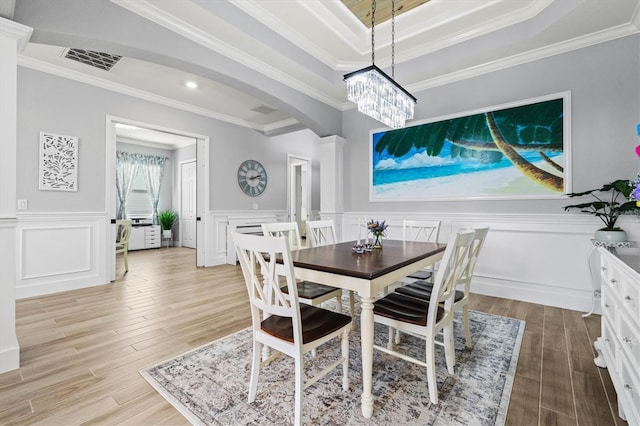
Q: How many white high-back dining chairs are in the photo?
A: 6